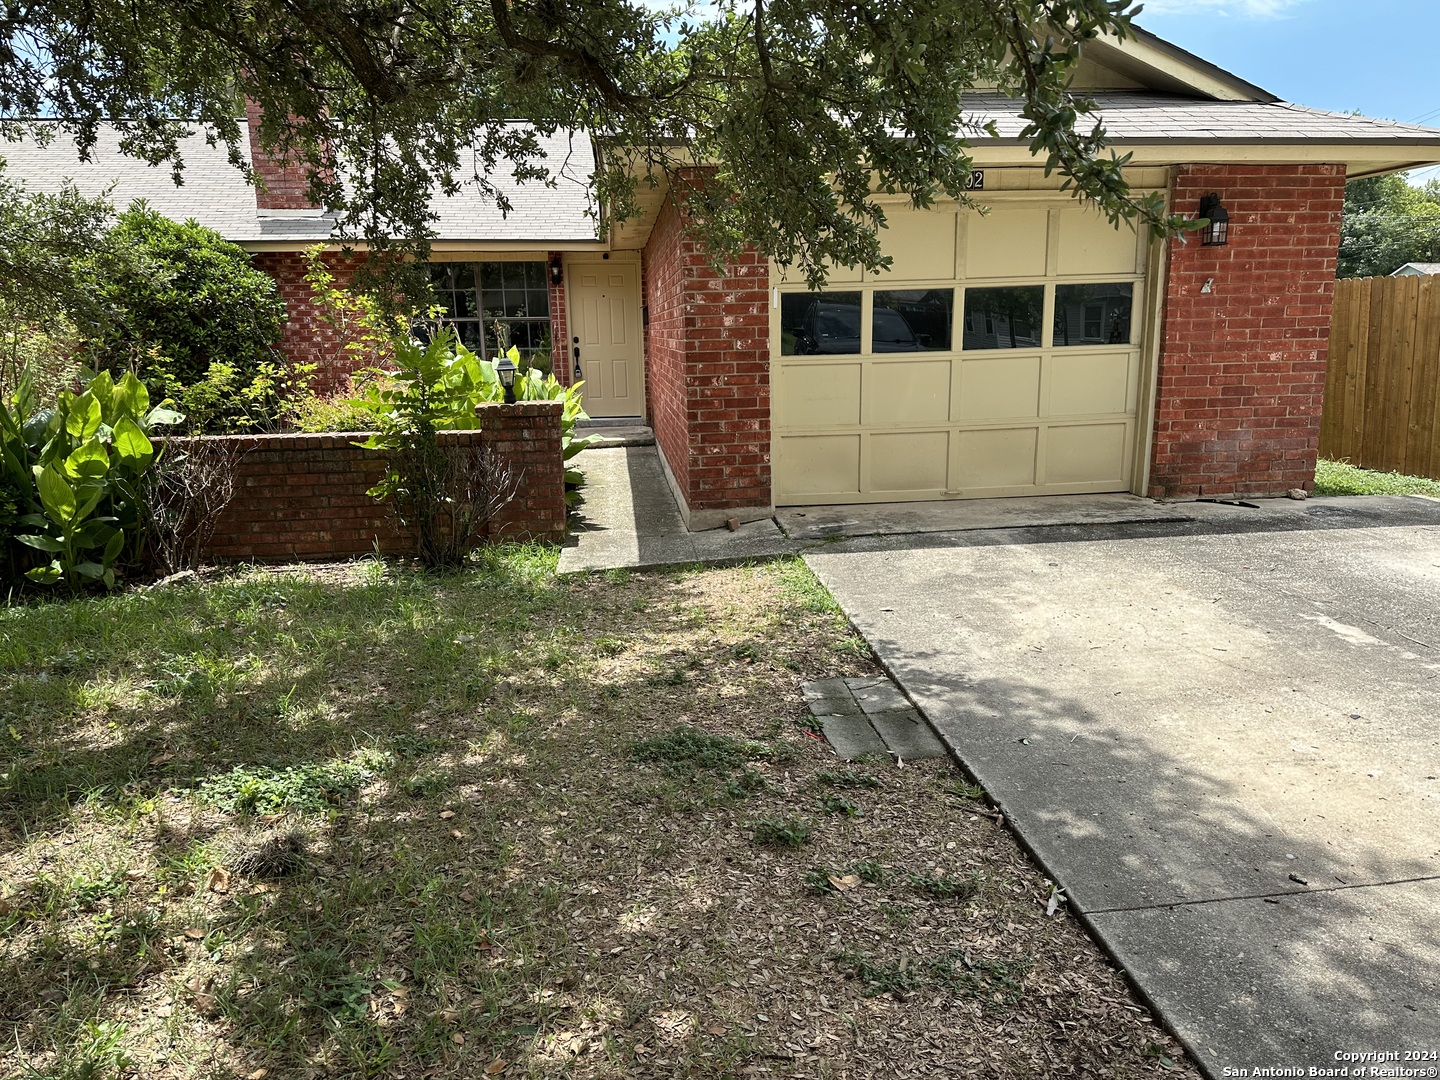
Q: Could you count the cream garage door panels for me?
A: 12